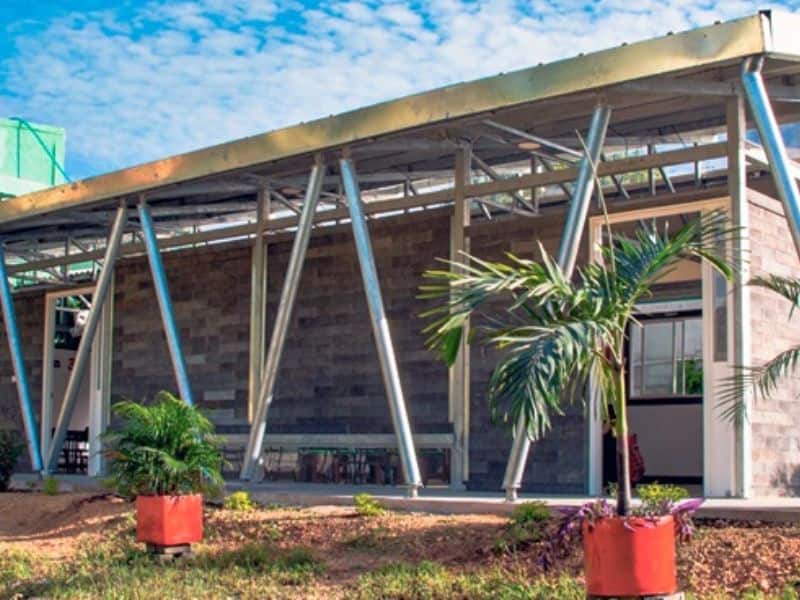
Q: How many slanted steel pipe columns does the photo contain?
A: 7